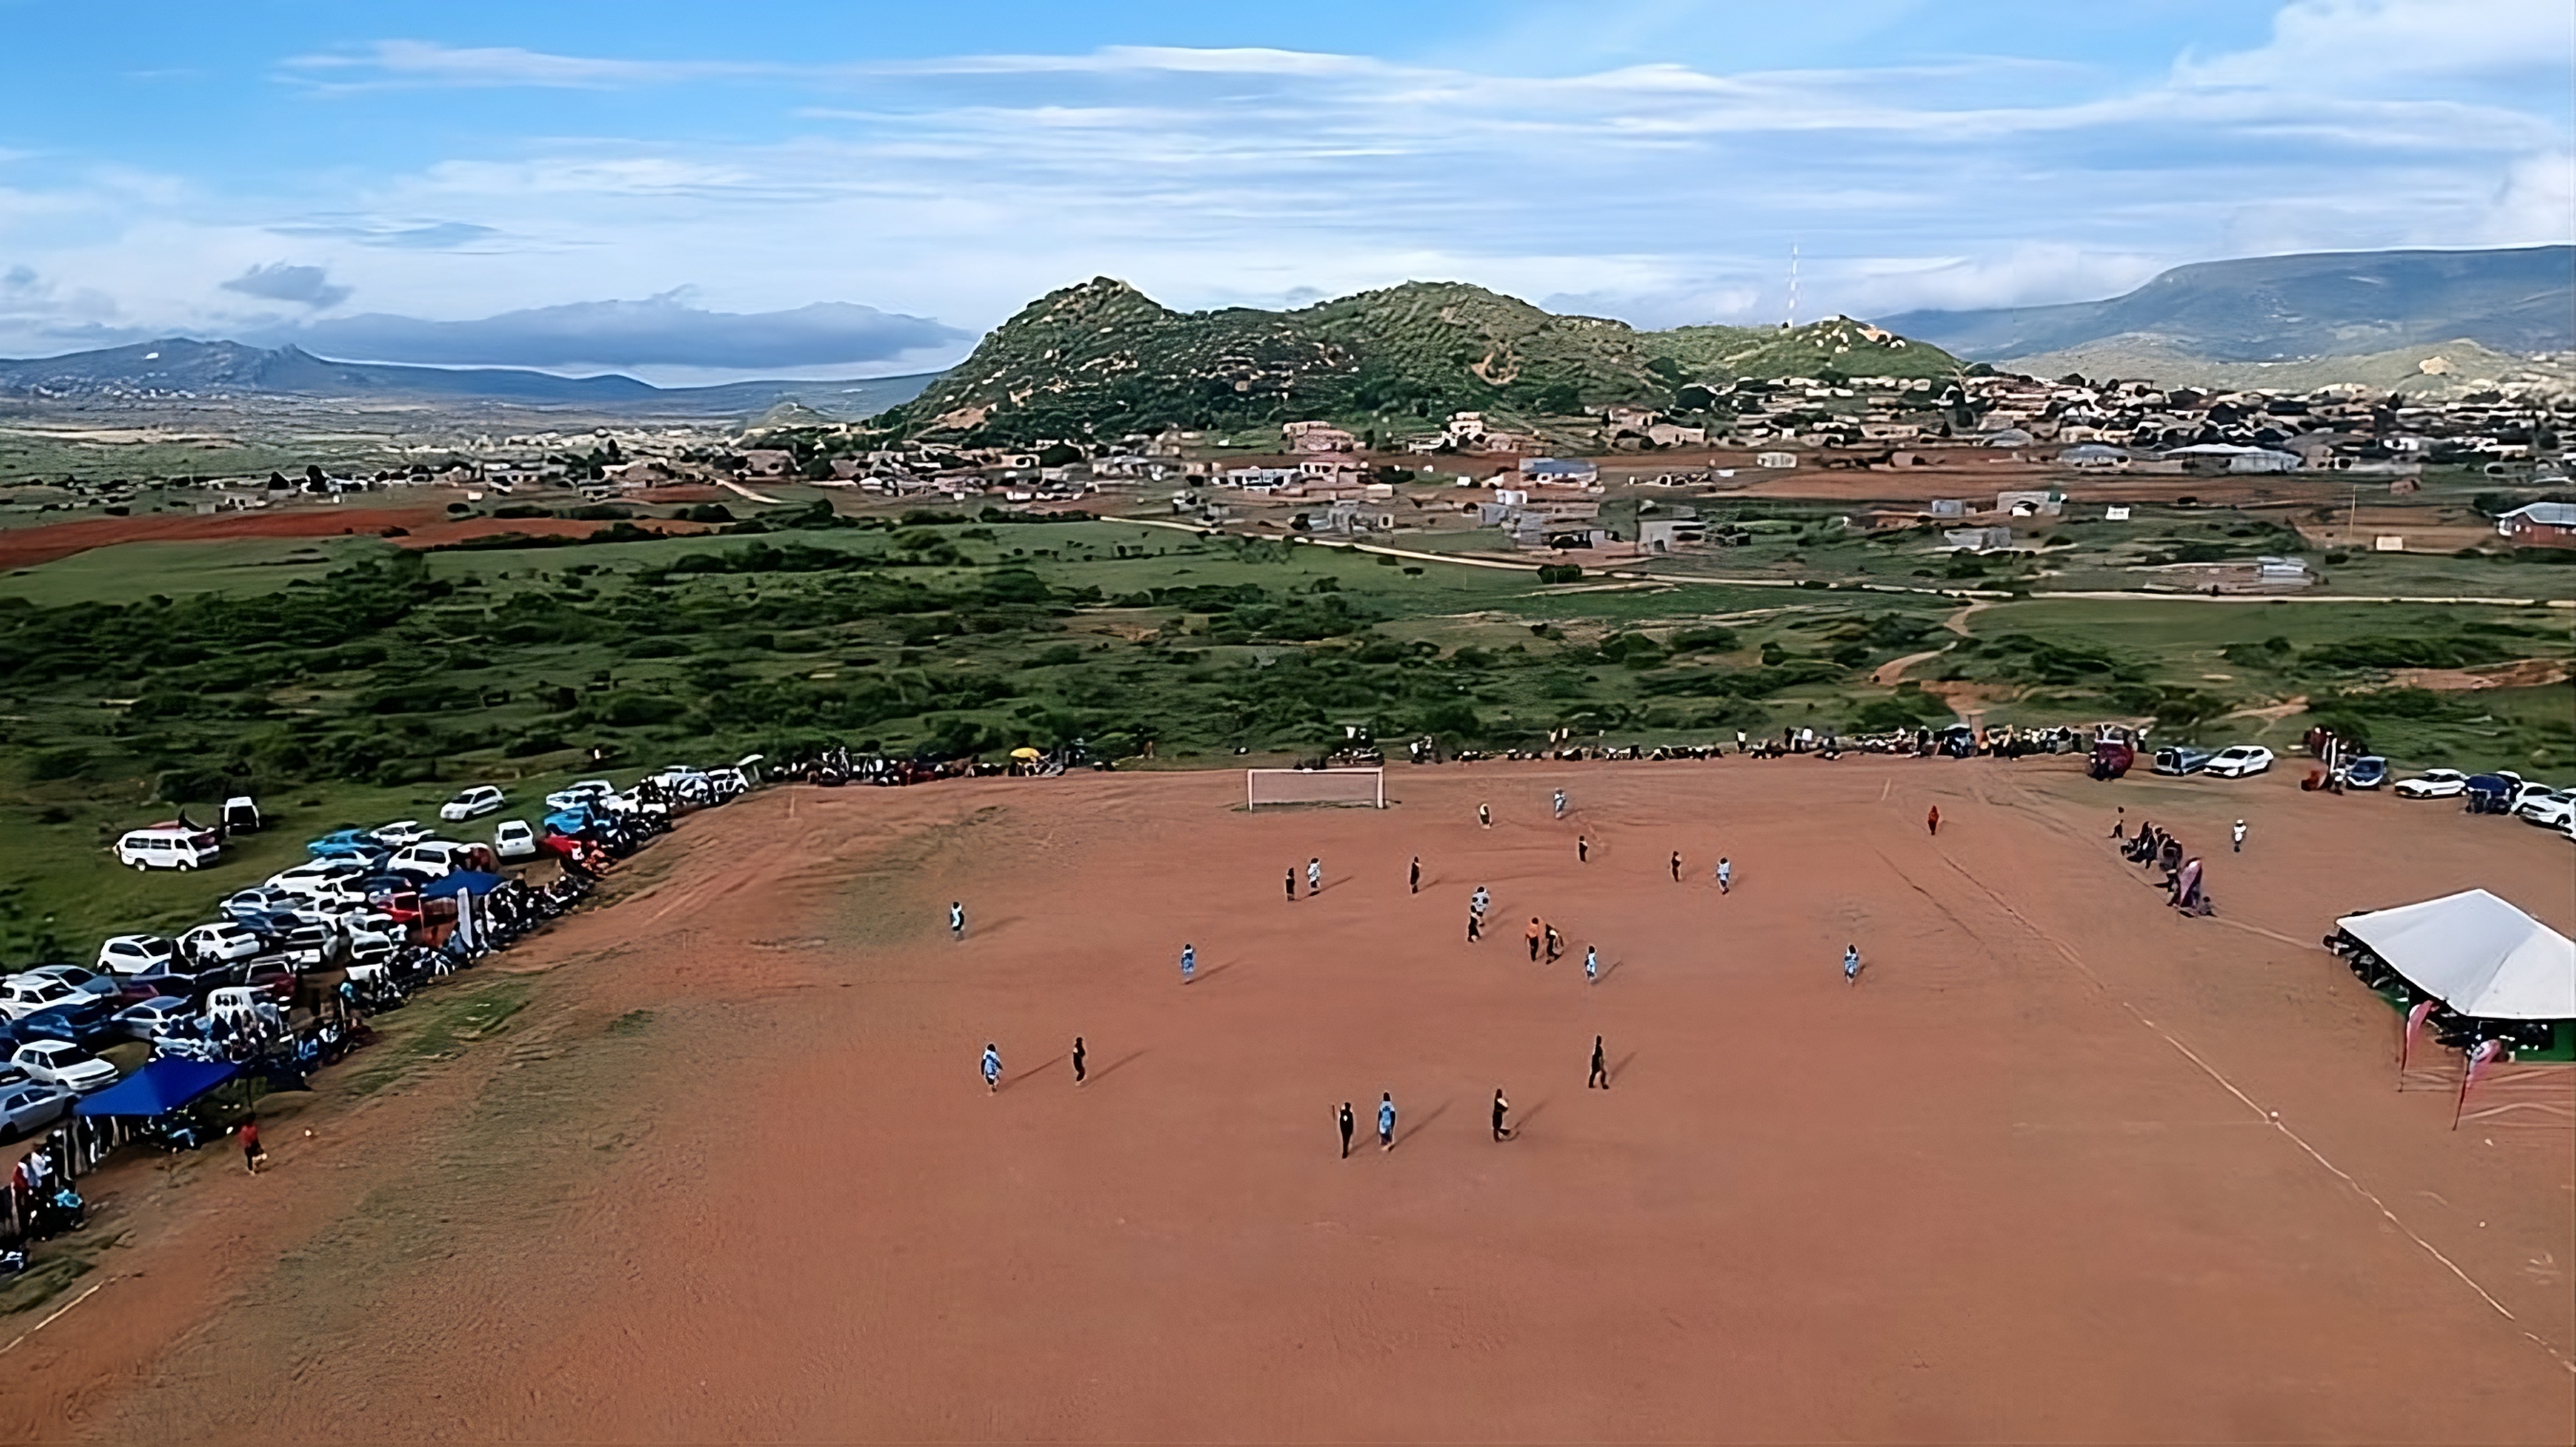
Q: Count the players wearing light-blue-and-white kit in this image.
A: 10